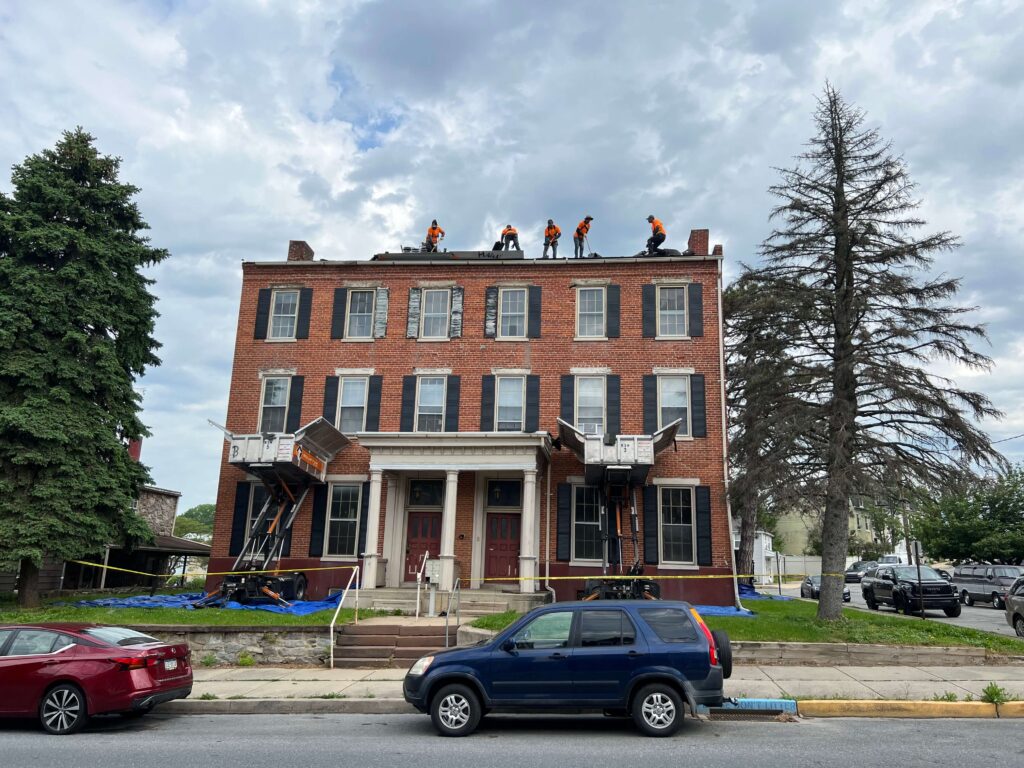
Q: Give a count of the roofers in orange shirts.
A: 5